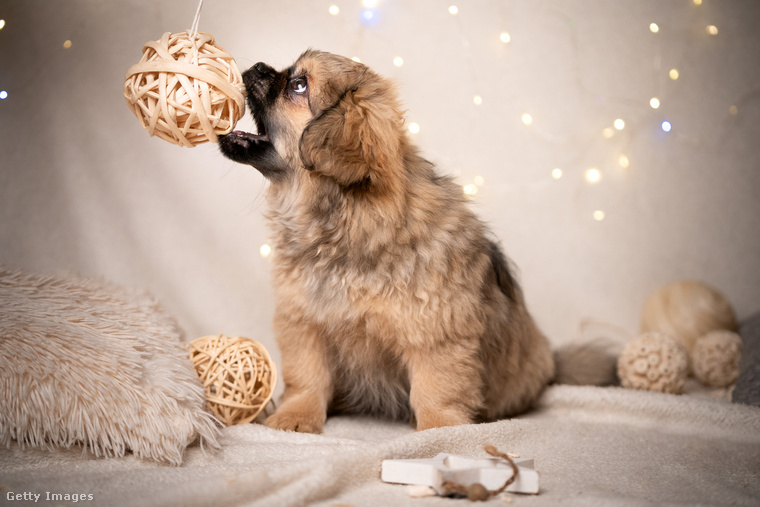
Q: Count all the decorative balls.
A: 5